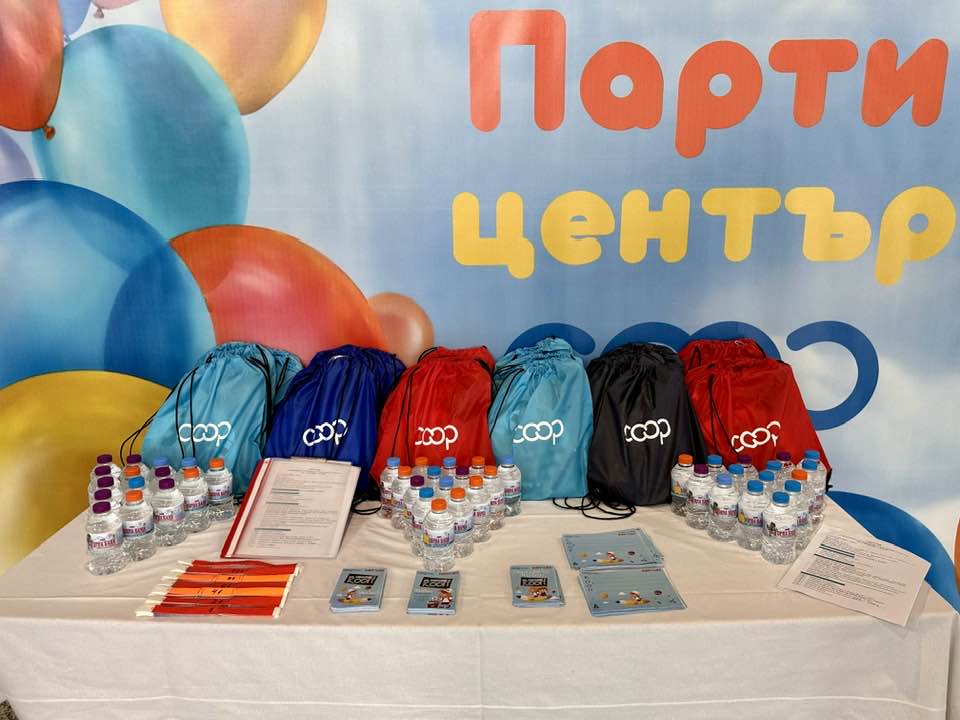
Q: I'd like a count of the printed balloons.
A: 12